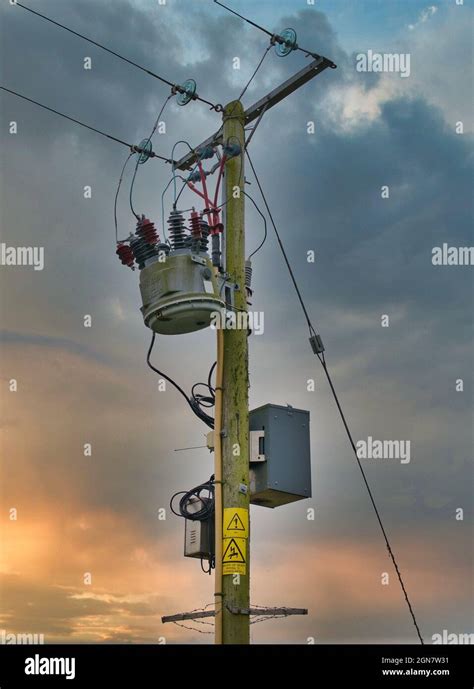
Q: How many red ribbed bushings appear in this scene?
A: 3